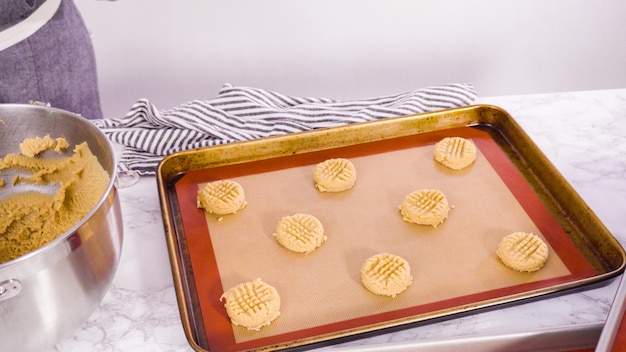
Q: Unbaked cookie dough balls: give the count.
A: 8